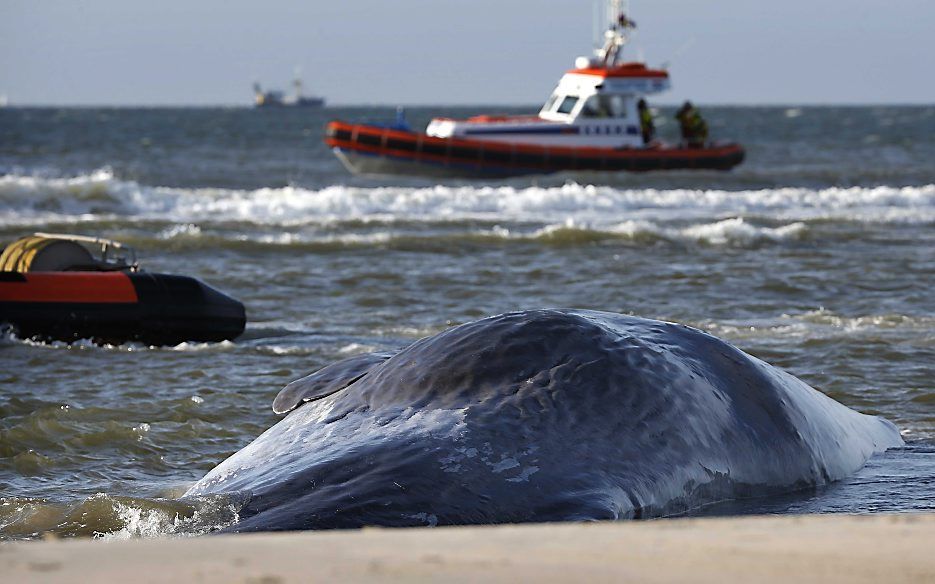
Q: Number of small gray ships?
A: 1